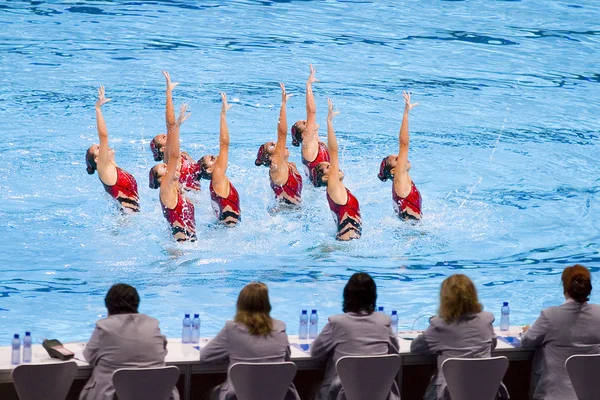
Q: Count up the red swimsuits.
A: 8